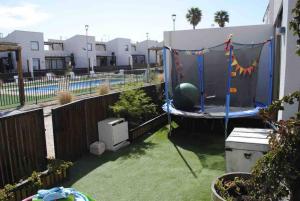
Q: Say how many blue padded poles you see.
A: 4